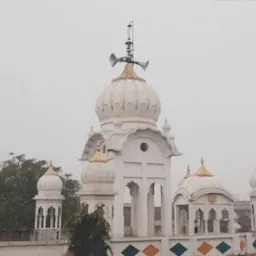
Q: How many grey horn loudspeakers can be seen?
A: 2